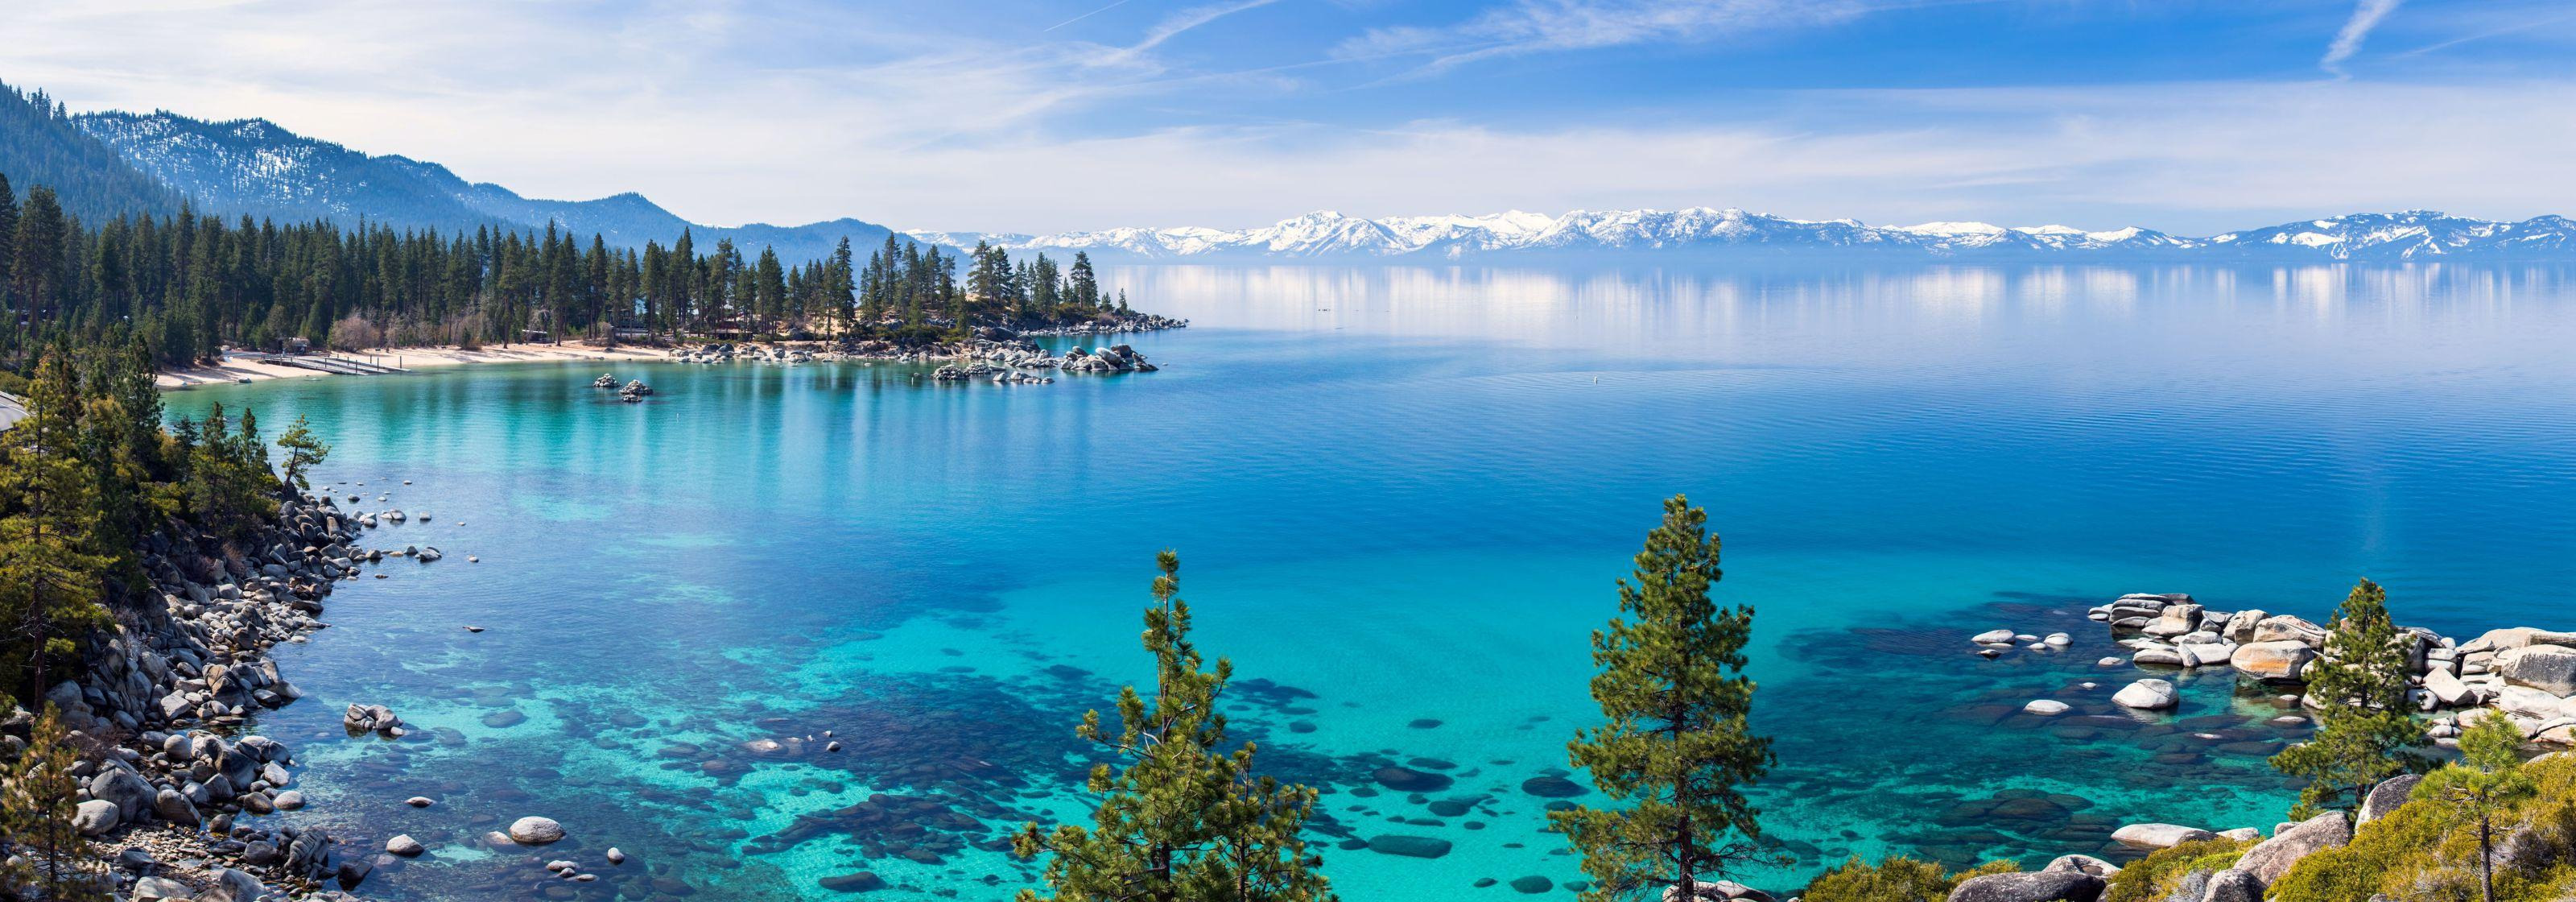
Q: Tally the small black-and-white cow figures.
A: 0